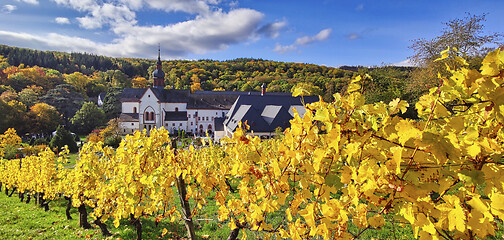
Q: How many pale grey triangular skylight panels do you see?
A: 3